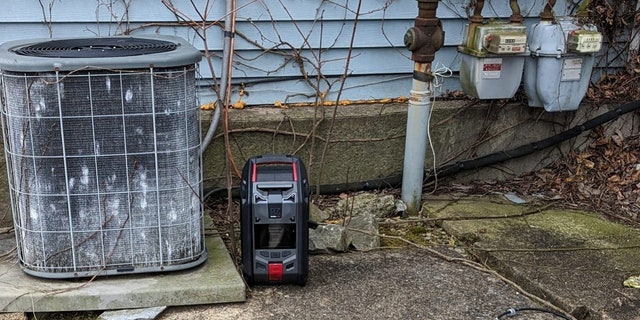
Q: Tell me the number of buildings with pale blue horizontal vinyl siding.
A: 1